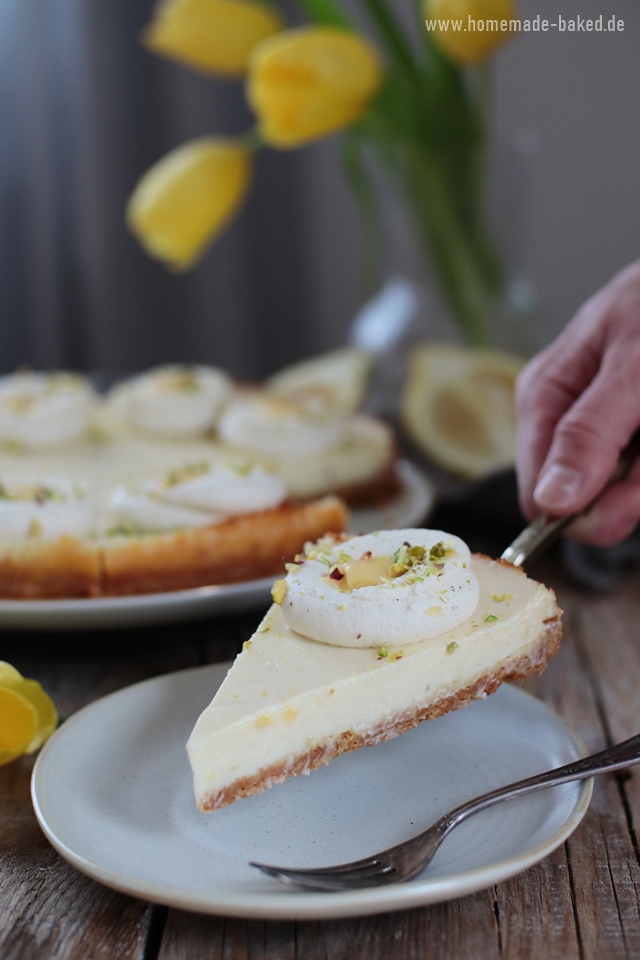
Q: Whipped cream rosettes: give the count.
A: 6